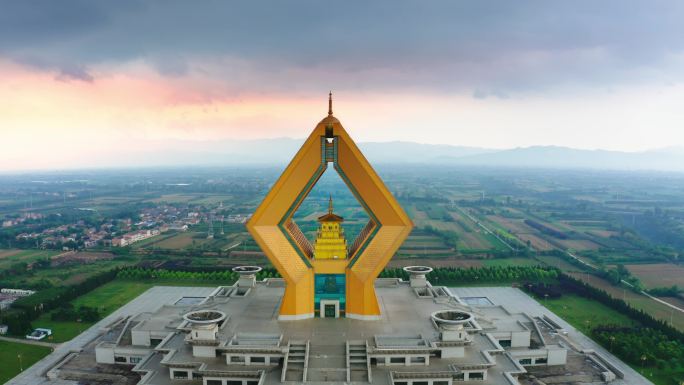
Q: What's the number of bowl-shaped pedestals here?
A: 4